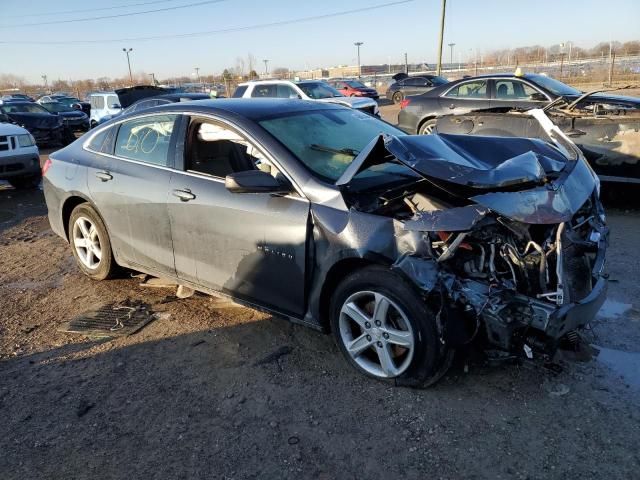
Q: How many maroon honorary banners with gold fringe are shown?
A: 0